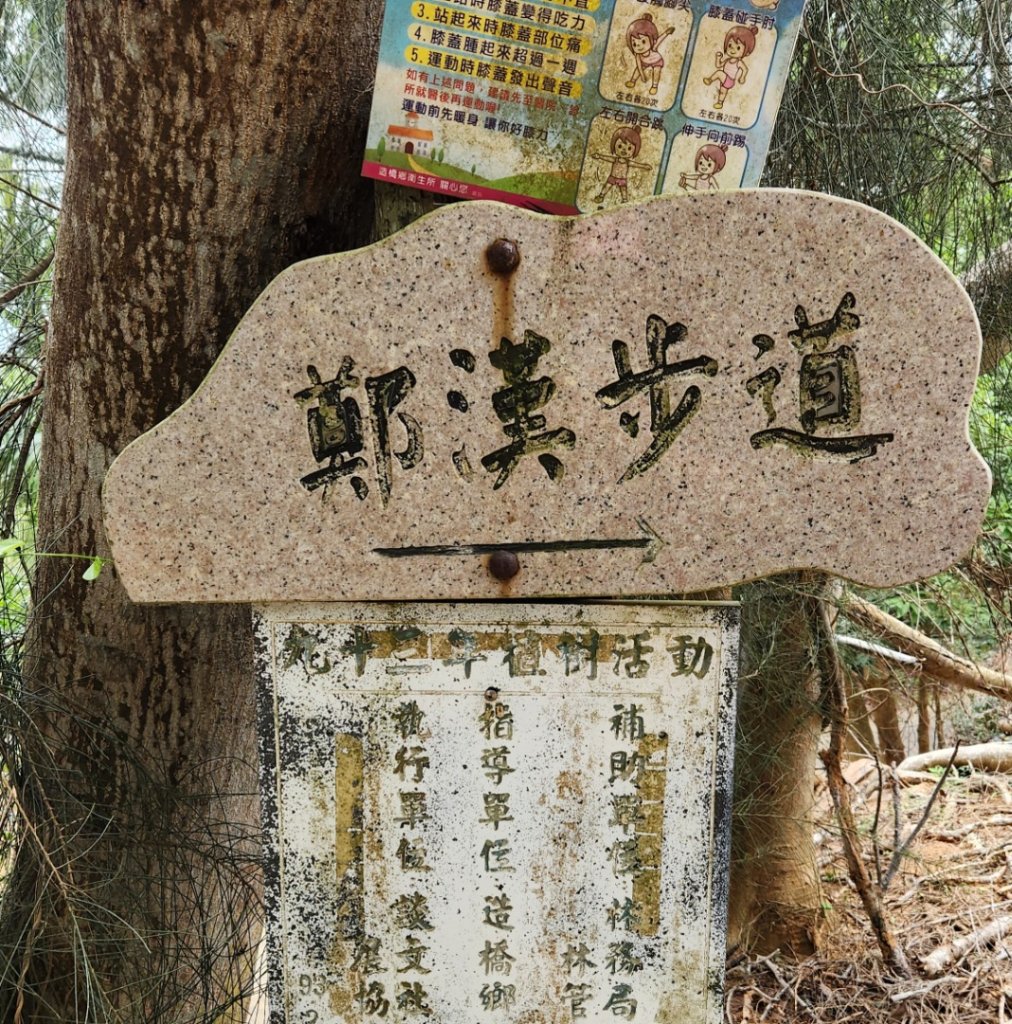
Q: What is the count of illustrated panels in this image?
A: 4